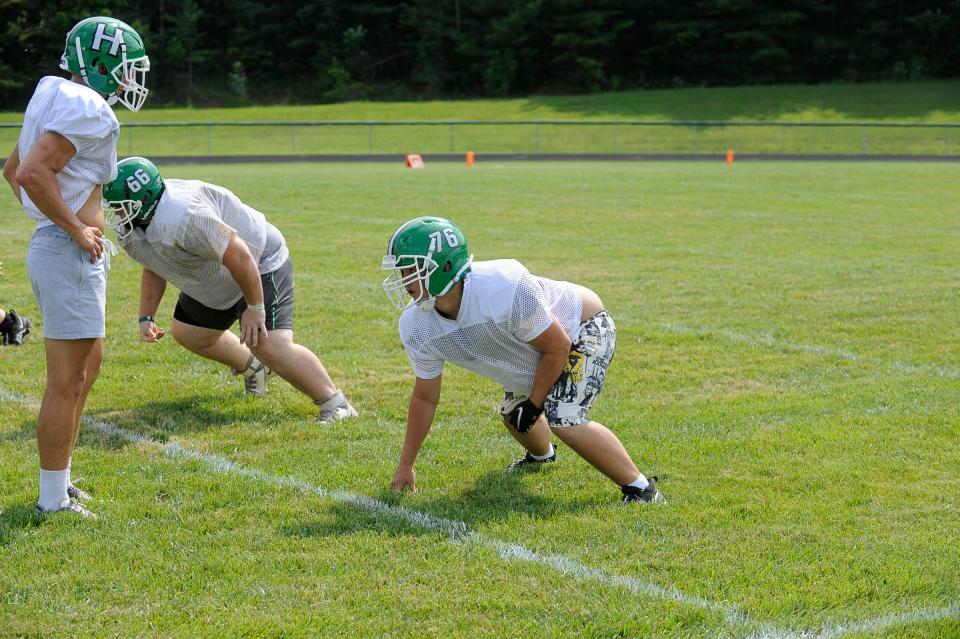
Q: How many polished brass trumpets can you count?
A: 0